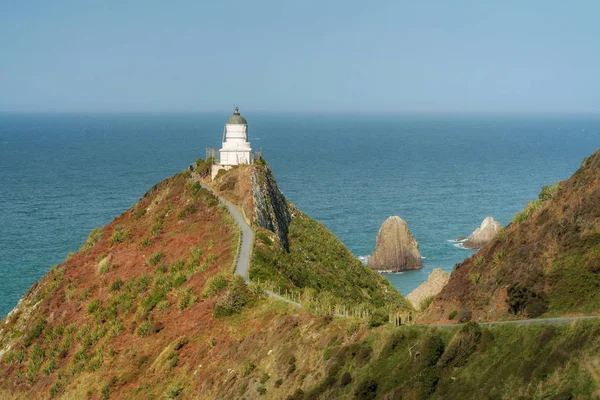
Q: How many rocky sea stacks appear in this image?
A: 3